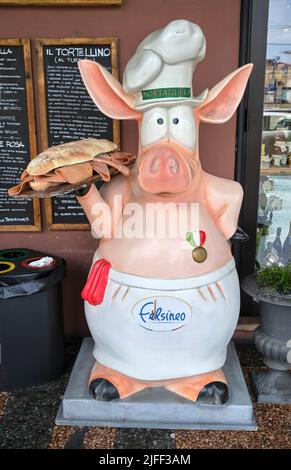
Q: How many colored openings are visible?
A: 3